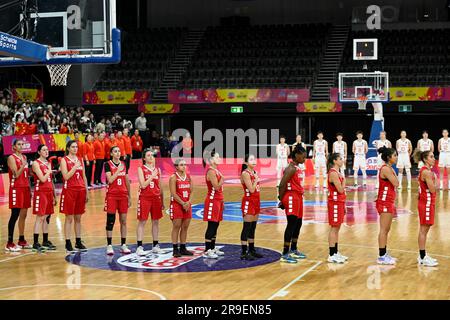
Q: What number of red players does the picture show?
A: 12